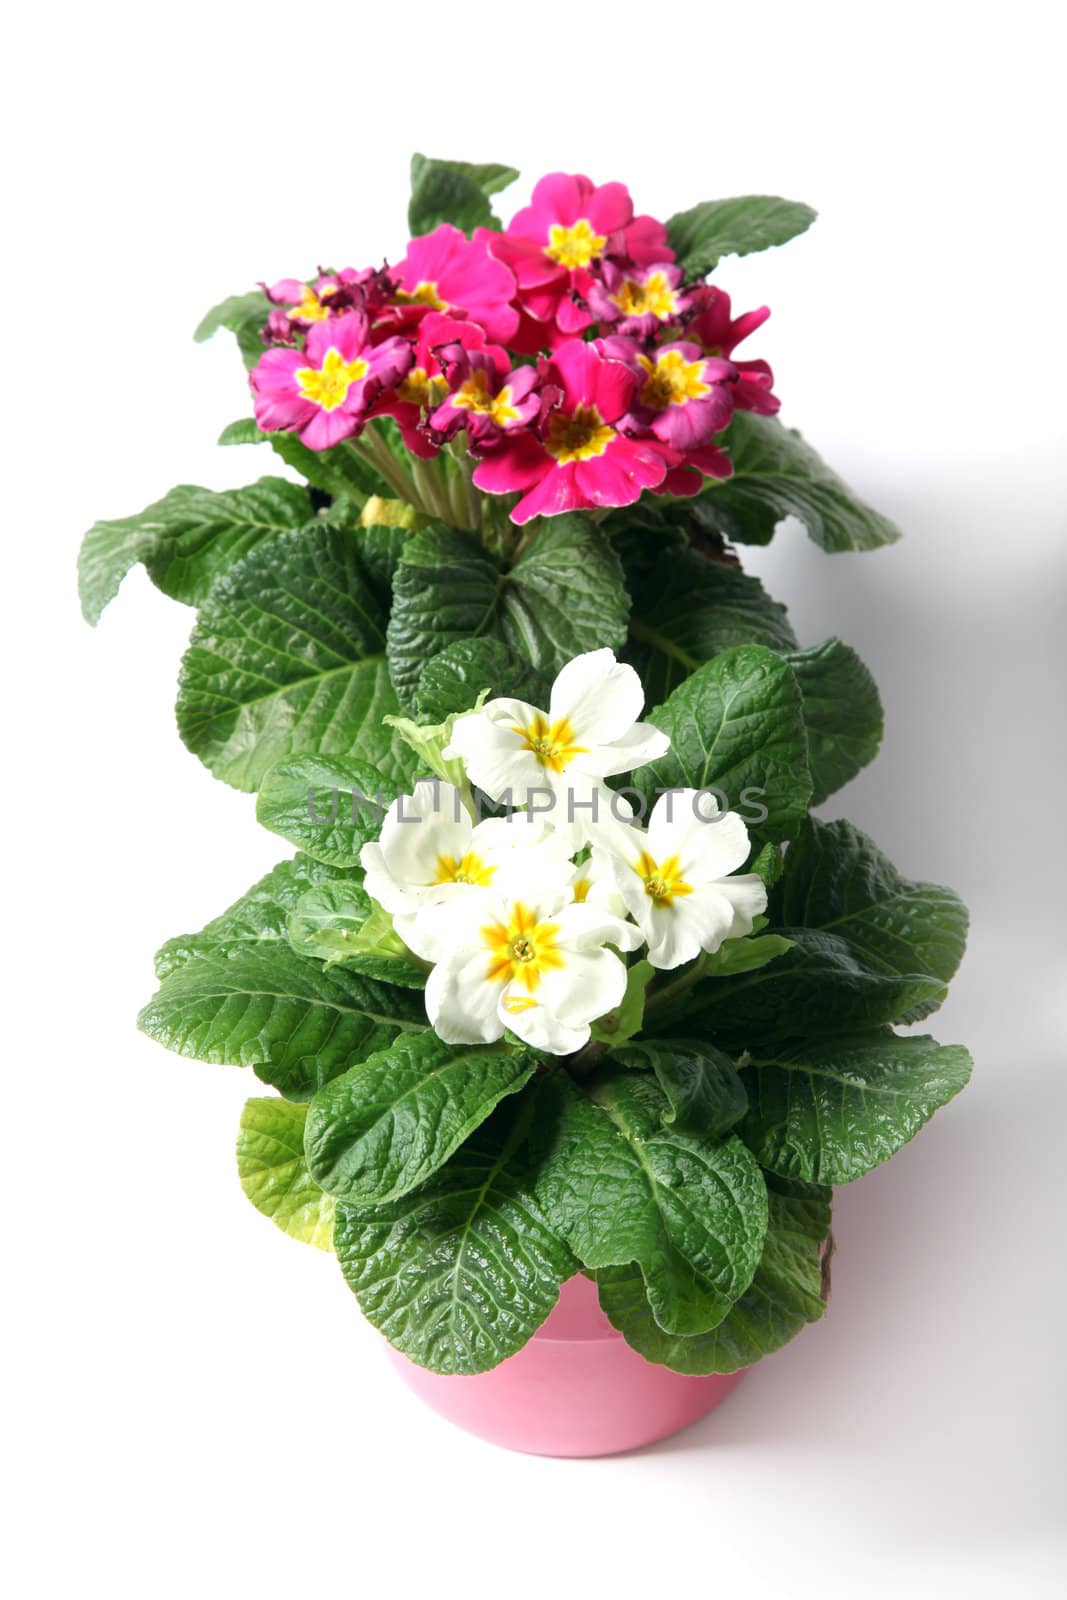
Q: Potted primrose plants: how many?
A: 2